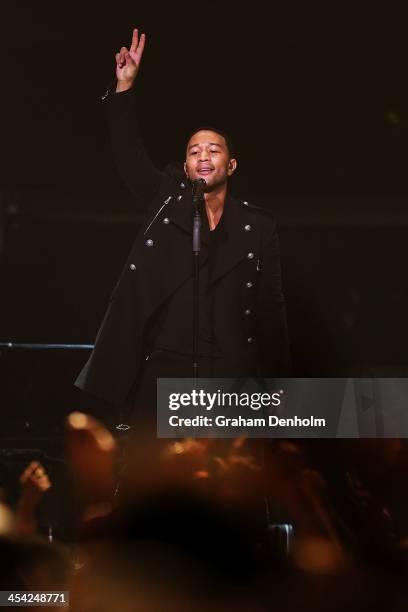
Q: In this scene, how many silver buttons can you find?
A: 11